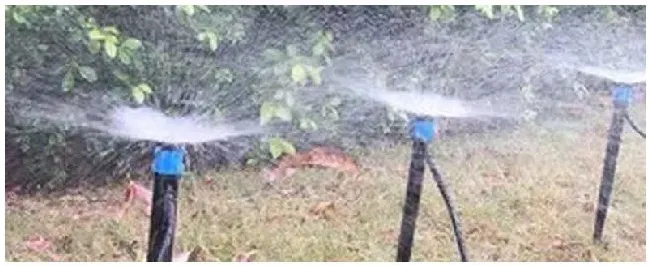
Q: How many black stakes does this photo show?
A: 3